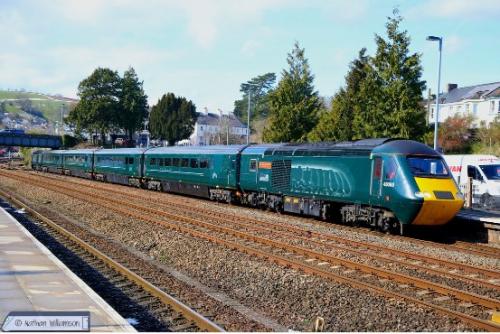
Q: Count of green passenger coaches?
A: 4